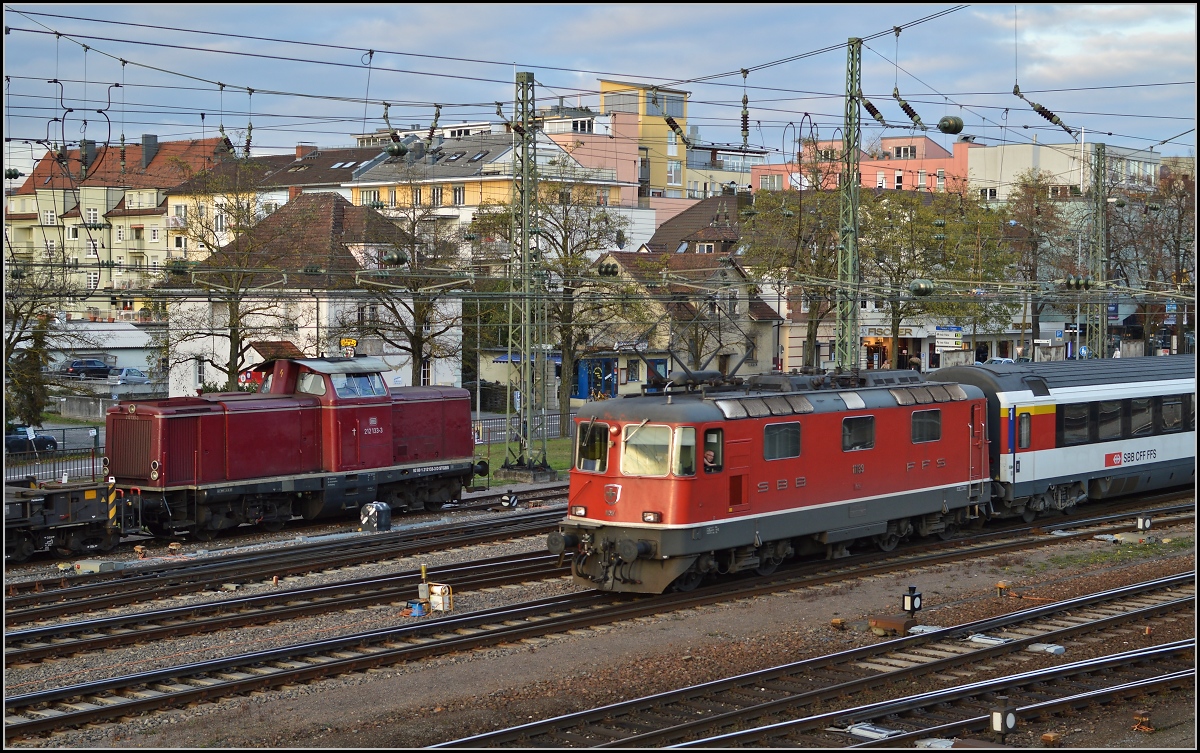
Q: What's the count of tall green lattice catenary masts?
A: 3